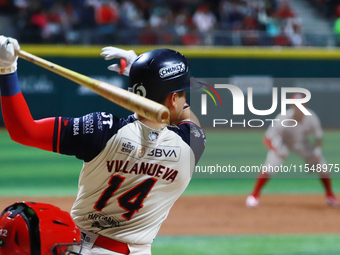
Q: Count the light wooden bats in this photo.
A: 1